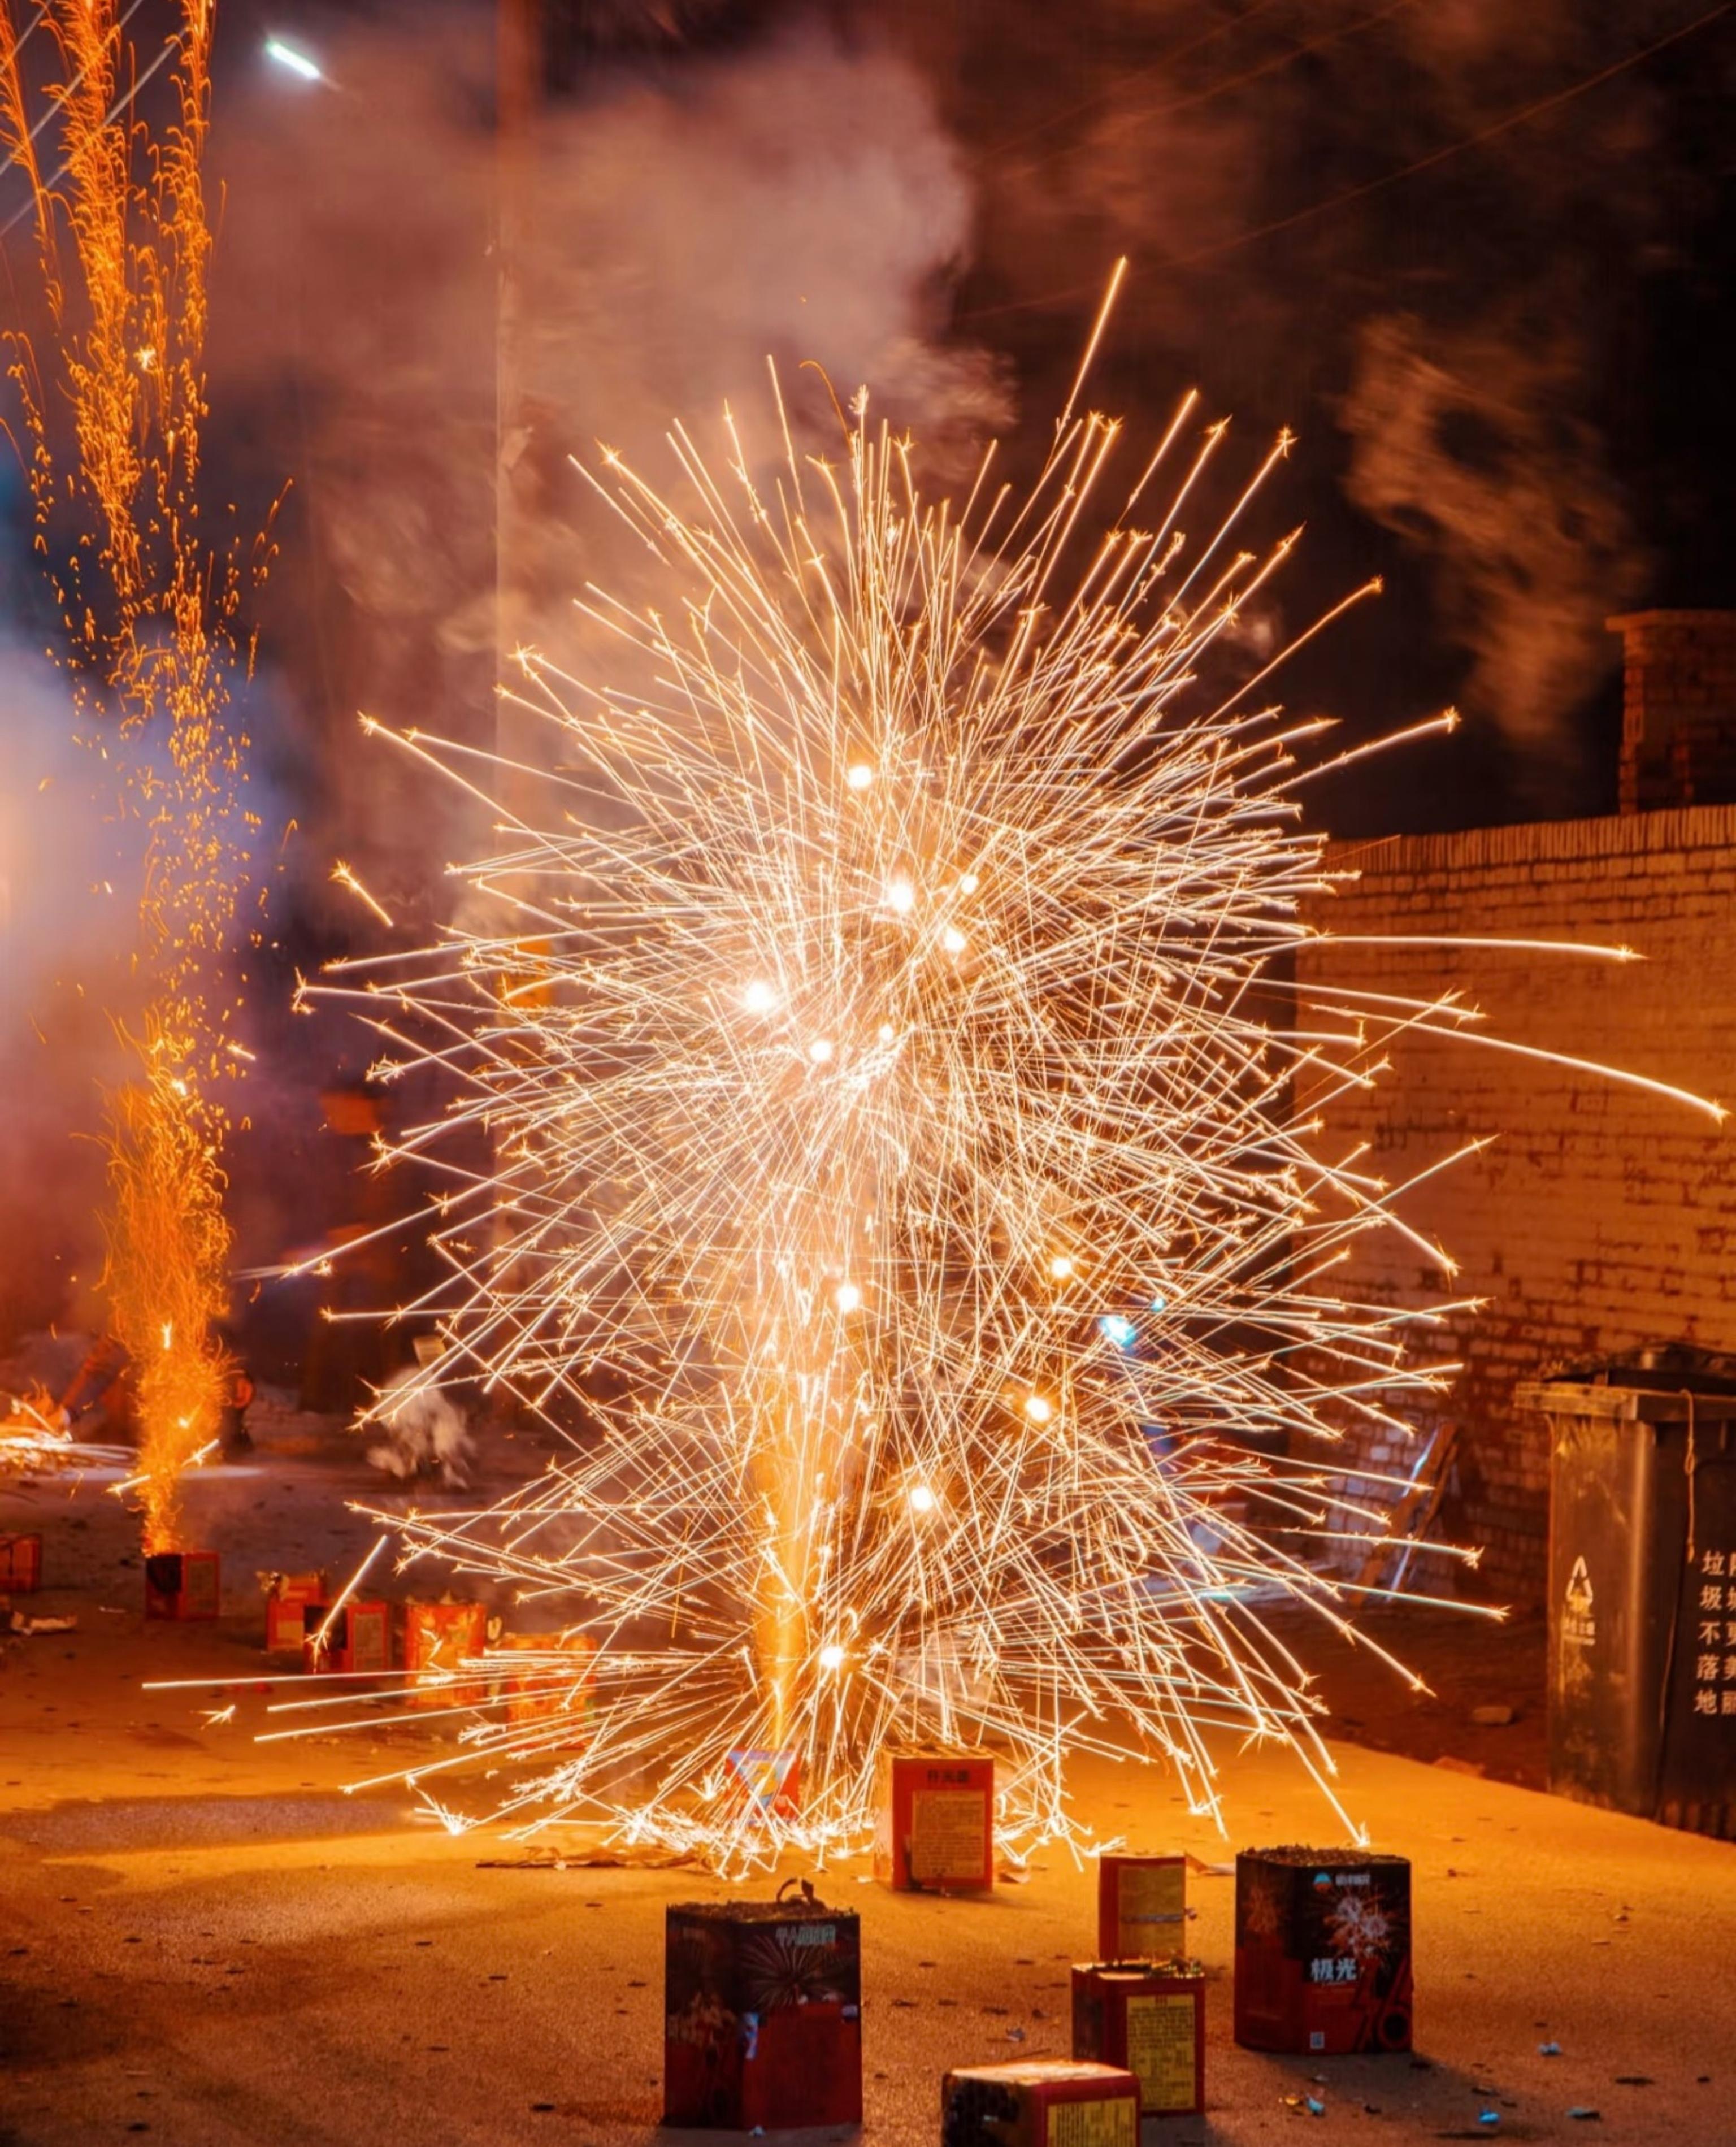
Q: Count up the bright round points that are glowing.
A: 12